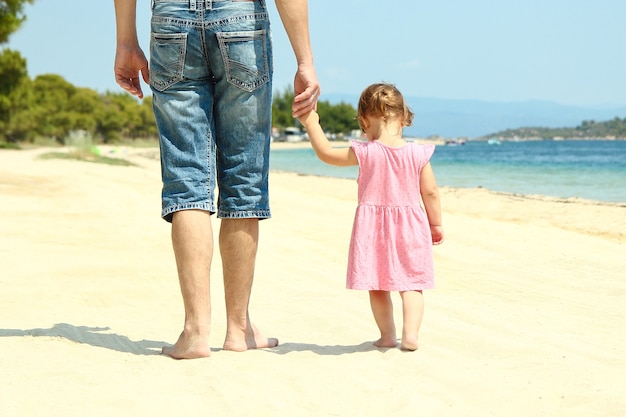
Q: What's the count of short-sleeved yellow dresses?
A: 0